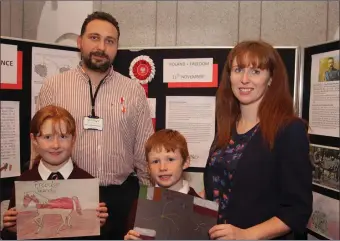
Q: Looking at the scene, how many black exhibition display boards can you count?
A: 3